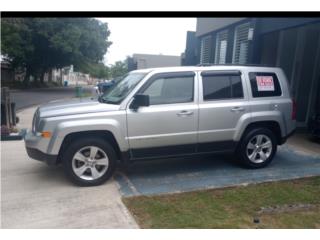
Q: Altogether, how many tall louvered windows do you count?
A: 3